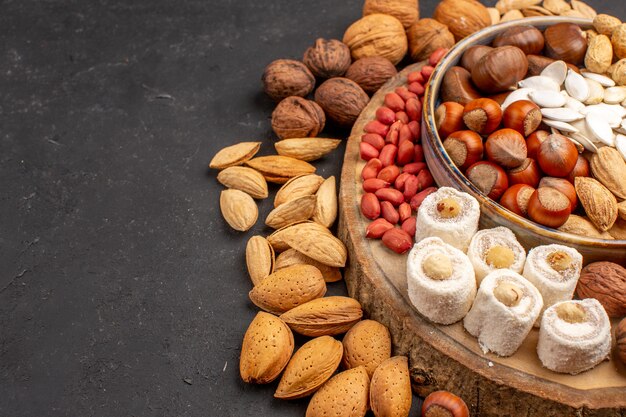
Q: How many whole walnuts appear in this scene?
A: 11